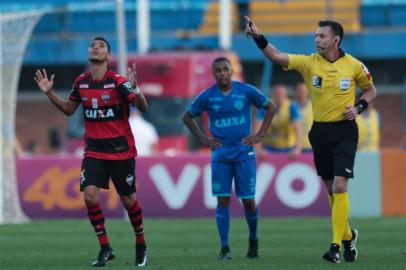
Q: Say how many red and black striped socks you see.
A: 2